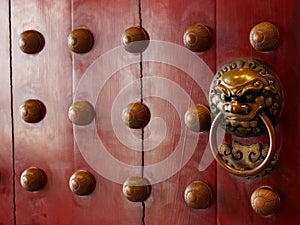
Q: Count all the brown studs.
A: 14